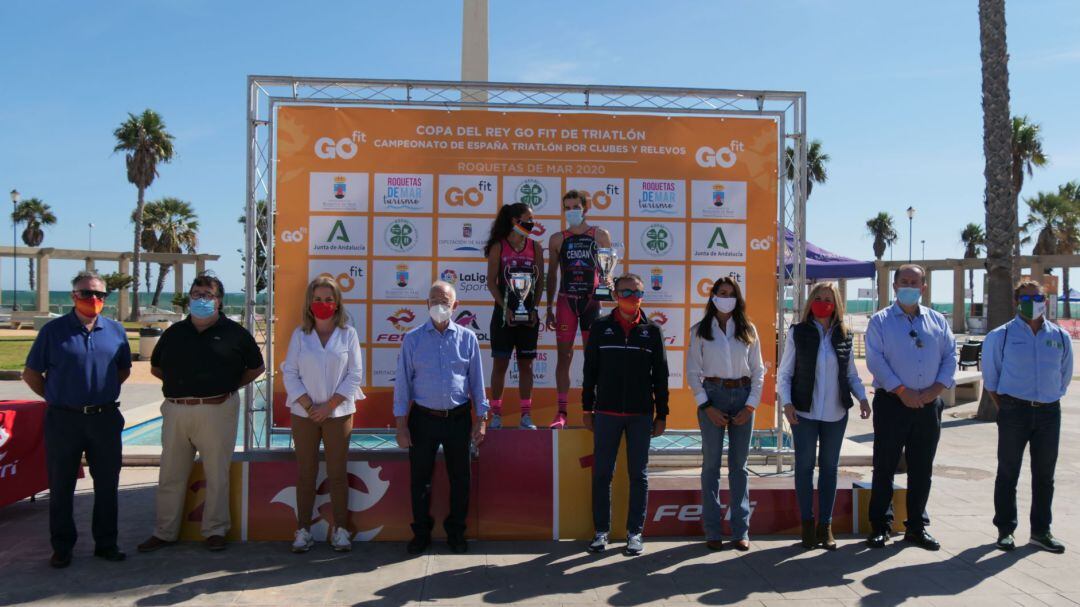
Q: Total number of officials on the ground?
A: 9